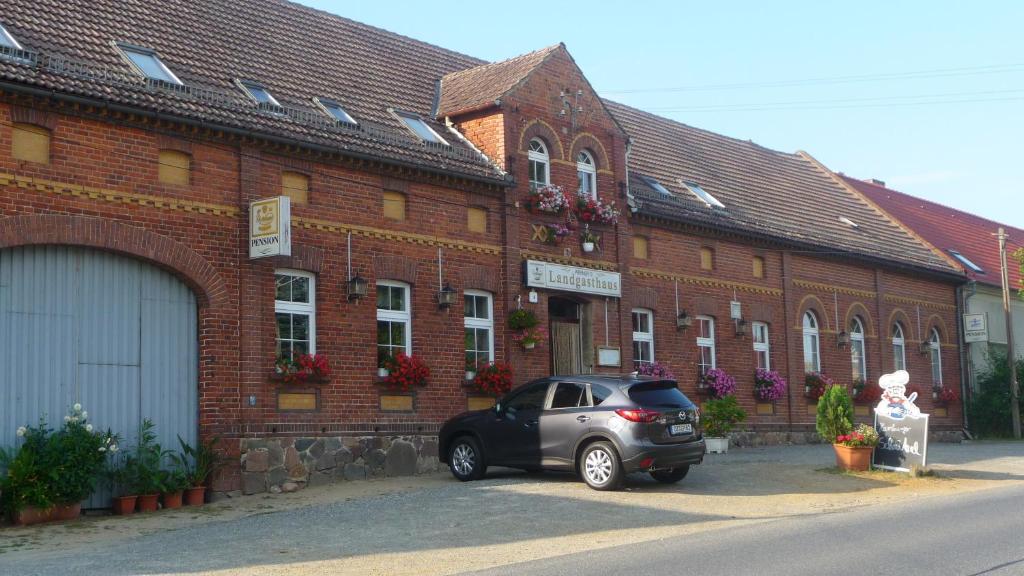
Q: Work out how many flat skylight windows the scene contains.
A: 9